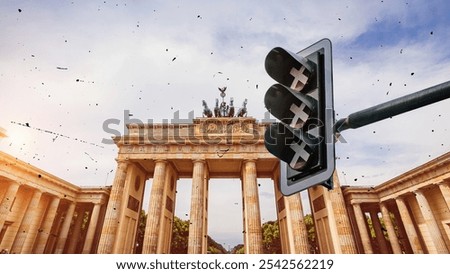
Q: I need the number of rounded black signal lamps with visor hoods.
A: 3